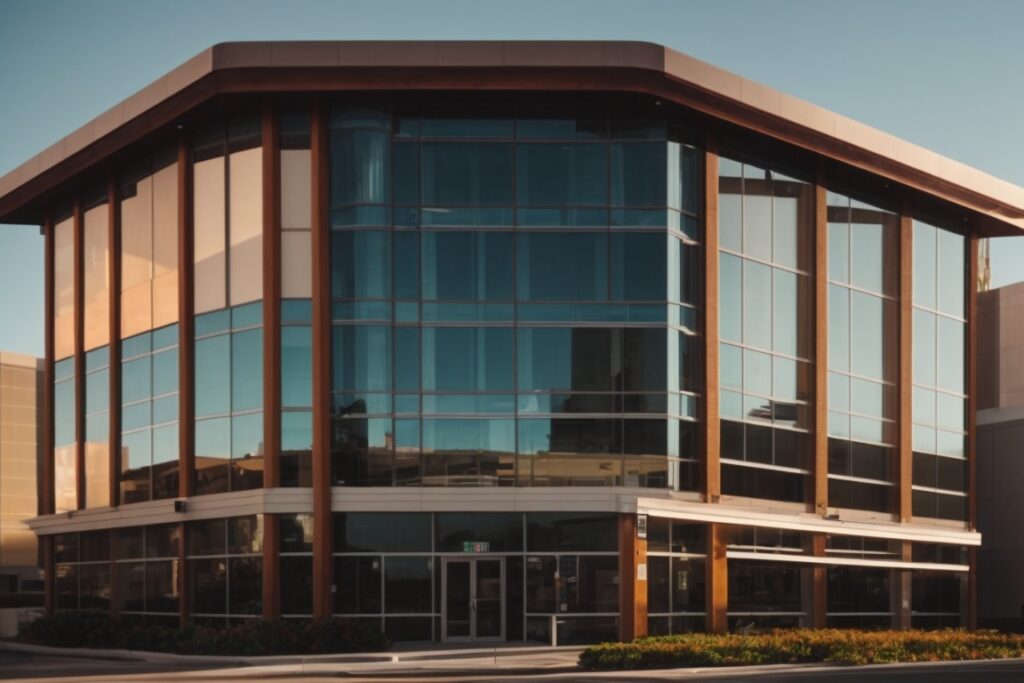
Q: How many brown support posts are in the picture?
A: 11